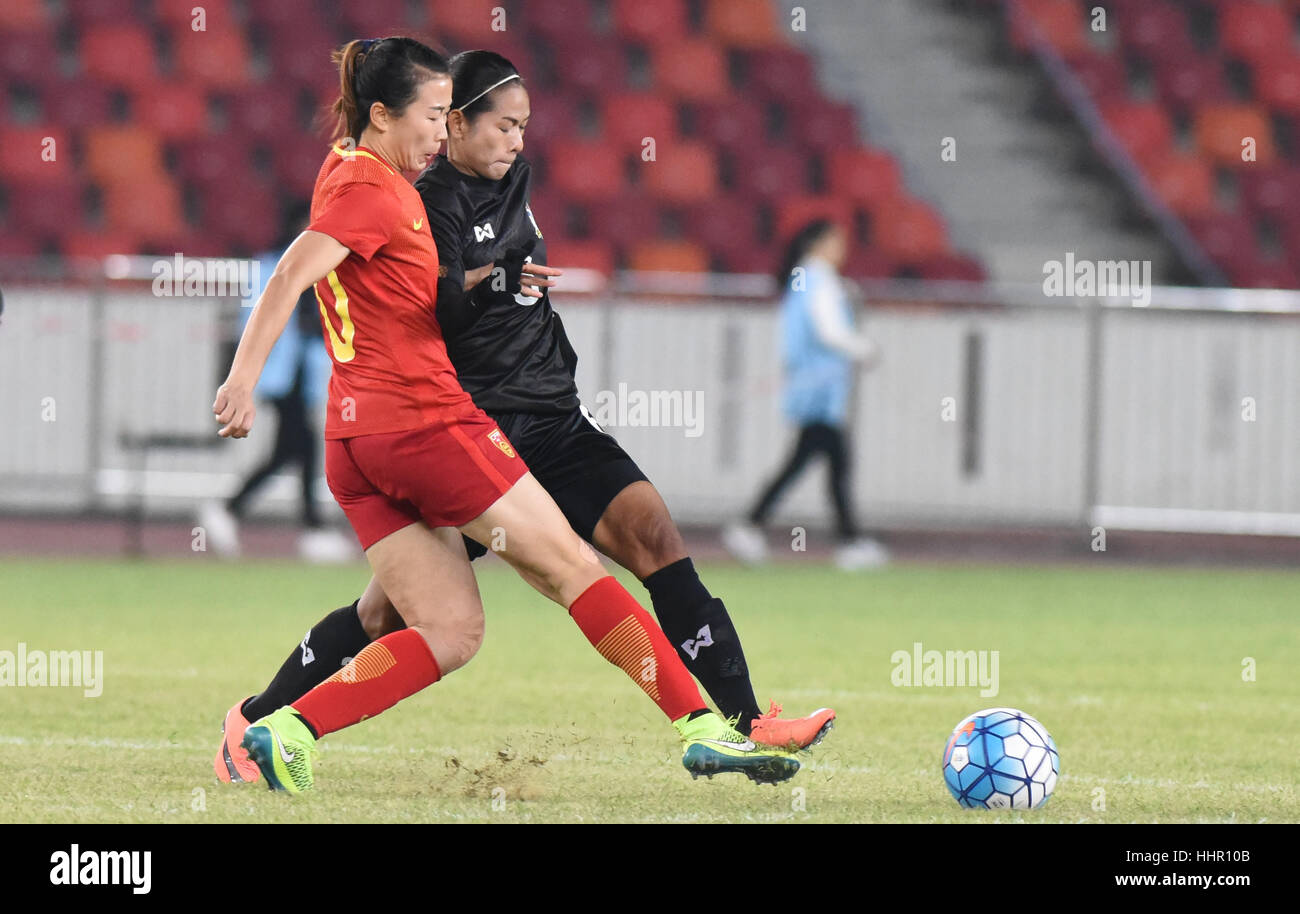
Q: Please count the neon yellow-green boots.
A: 2